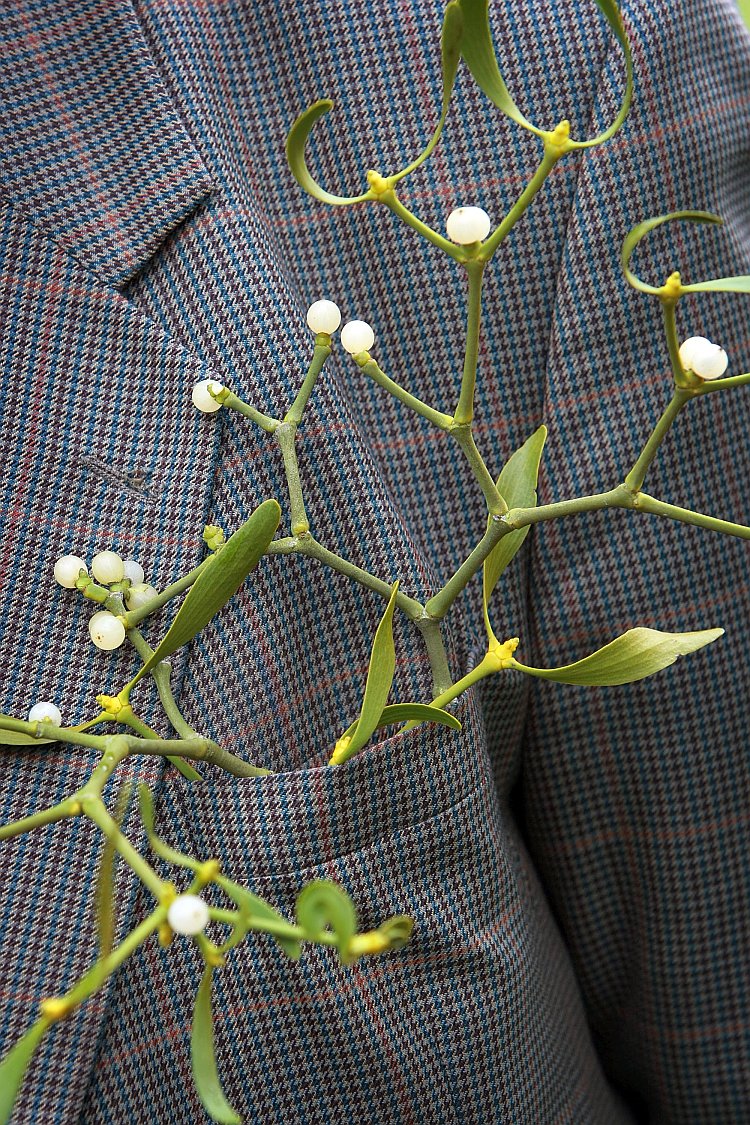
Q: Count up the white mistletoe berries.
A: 13